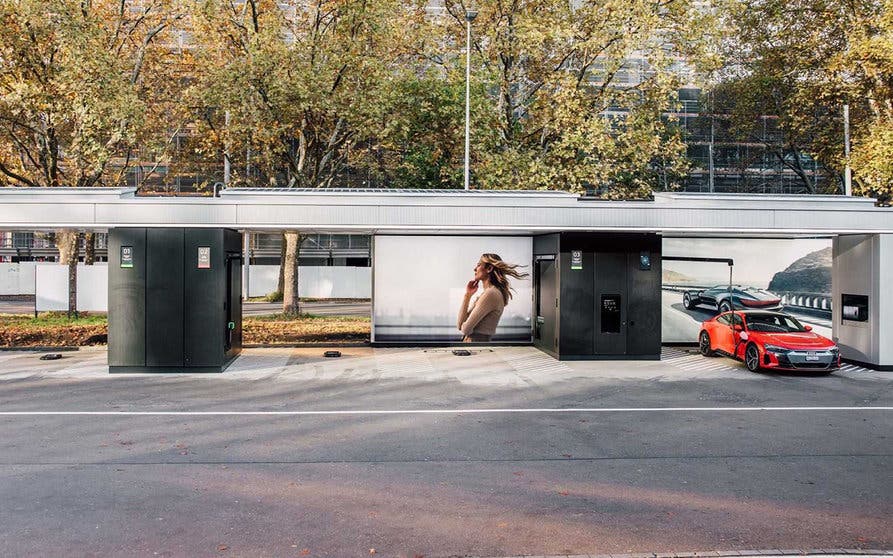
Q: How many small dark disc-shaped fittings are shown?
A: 3